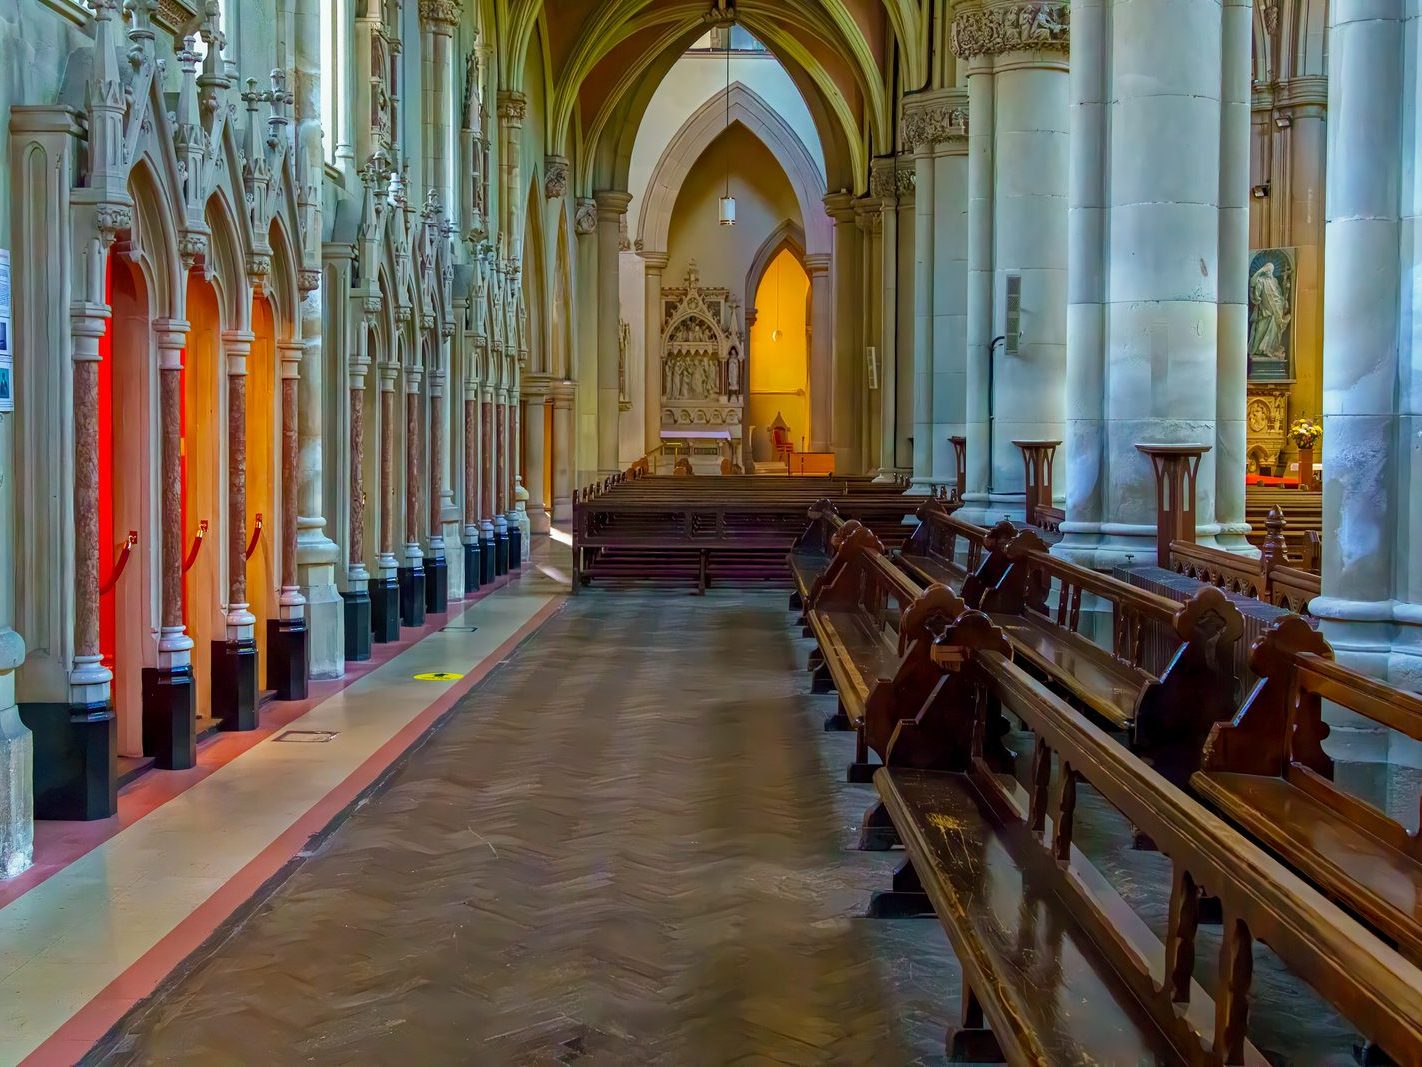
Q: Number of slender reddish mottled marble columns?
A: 12